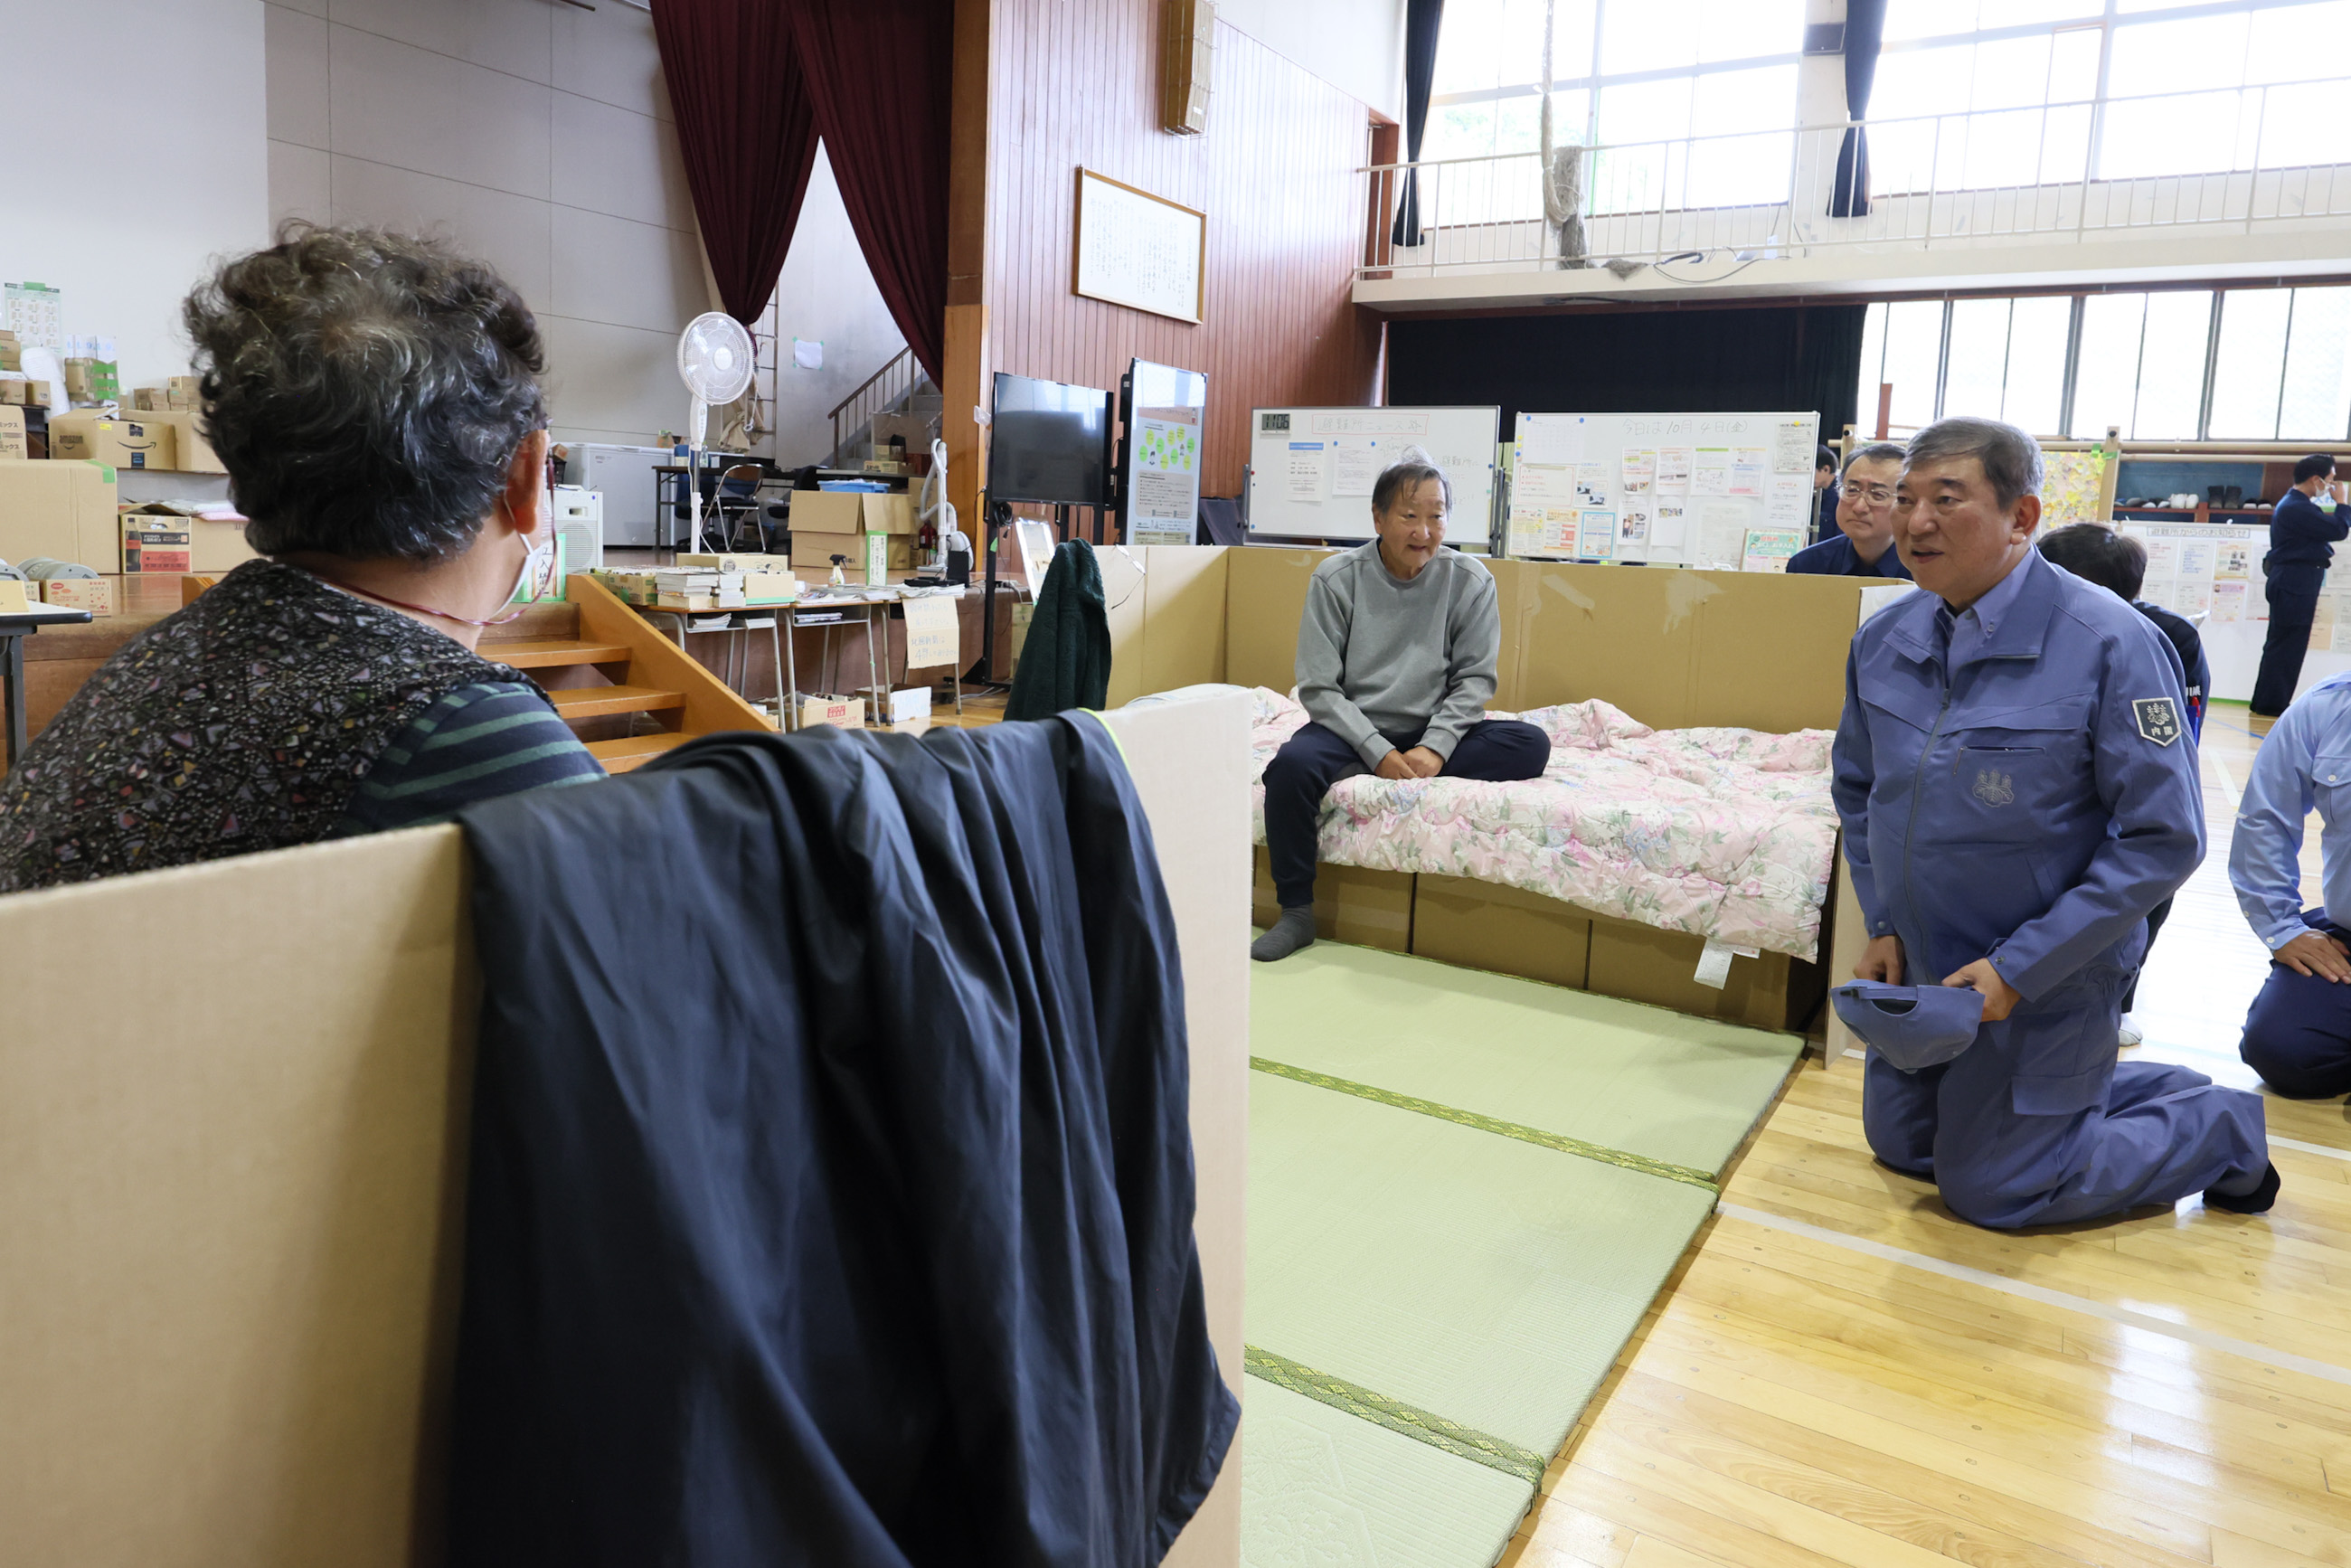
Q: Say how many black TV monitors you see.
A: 1